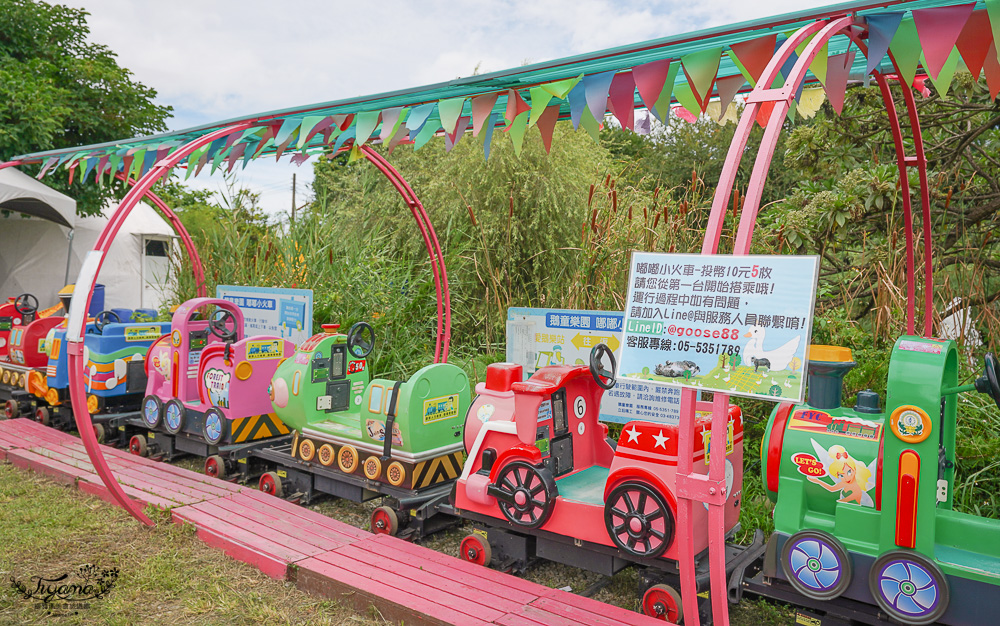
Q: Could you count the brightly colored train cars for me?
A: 6